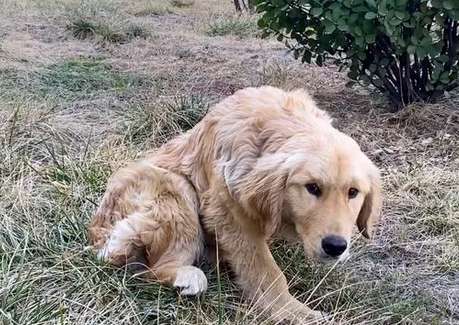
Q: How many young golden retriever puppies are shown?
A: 1